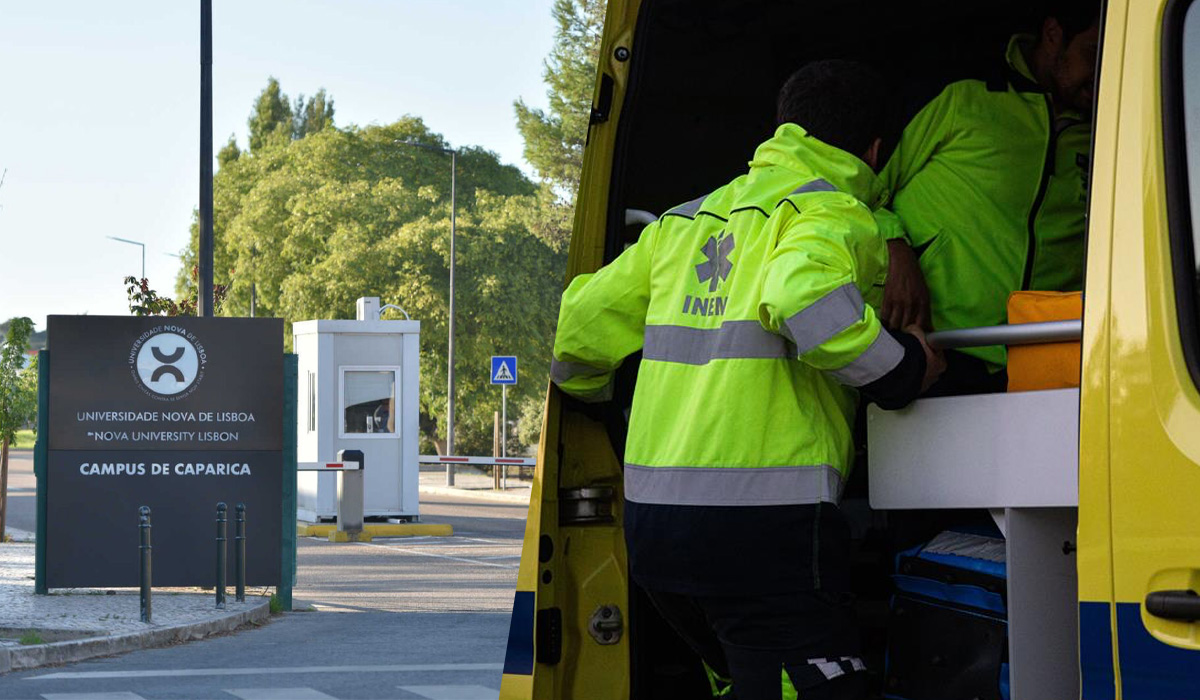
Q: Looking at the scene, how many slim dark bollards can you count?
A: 3